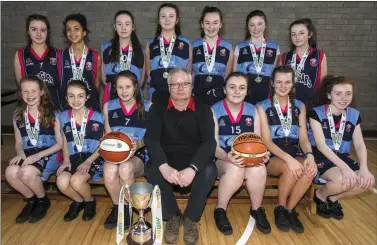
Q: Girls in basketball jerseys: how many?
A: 13